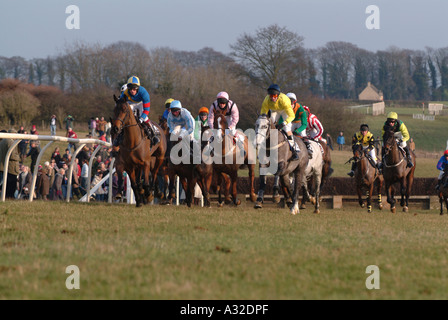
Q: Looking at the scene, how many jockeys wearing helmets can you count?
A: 12